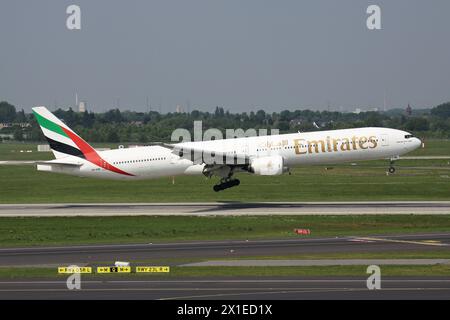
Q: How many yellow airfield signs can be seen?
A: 3